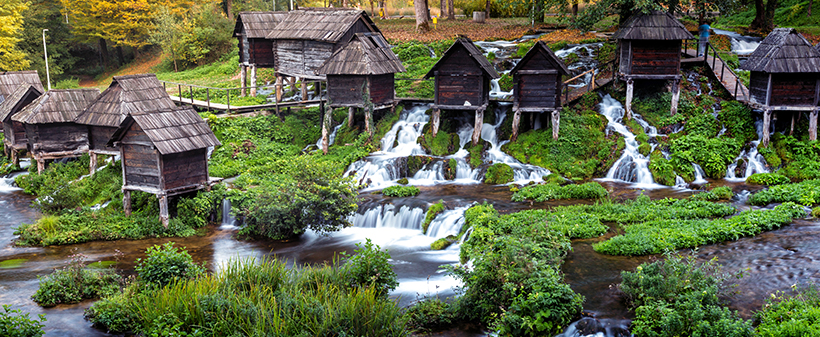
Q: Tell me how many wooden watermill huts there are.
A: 12